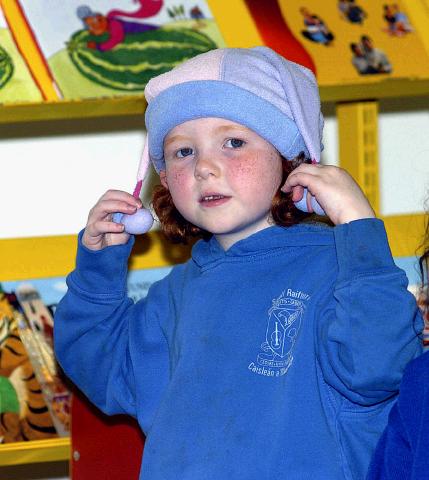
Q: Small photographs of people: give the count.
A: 4